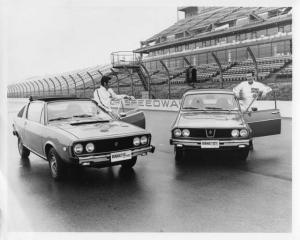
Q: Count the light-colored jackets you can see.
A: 2